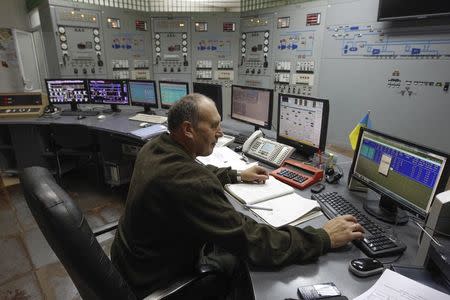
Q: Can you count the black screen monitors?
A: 2